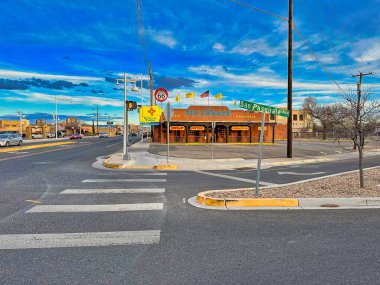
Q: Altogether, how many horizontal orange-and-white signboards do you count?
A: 4